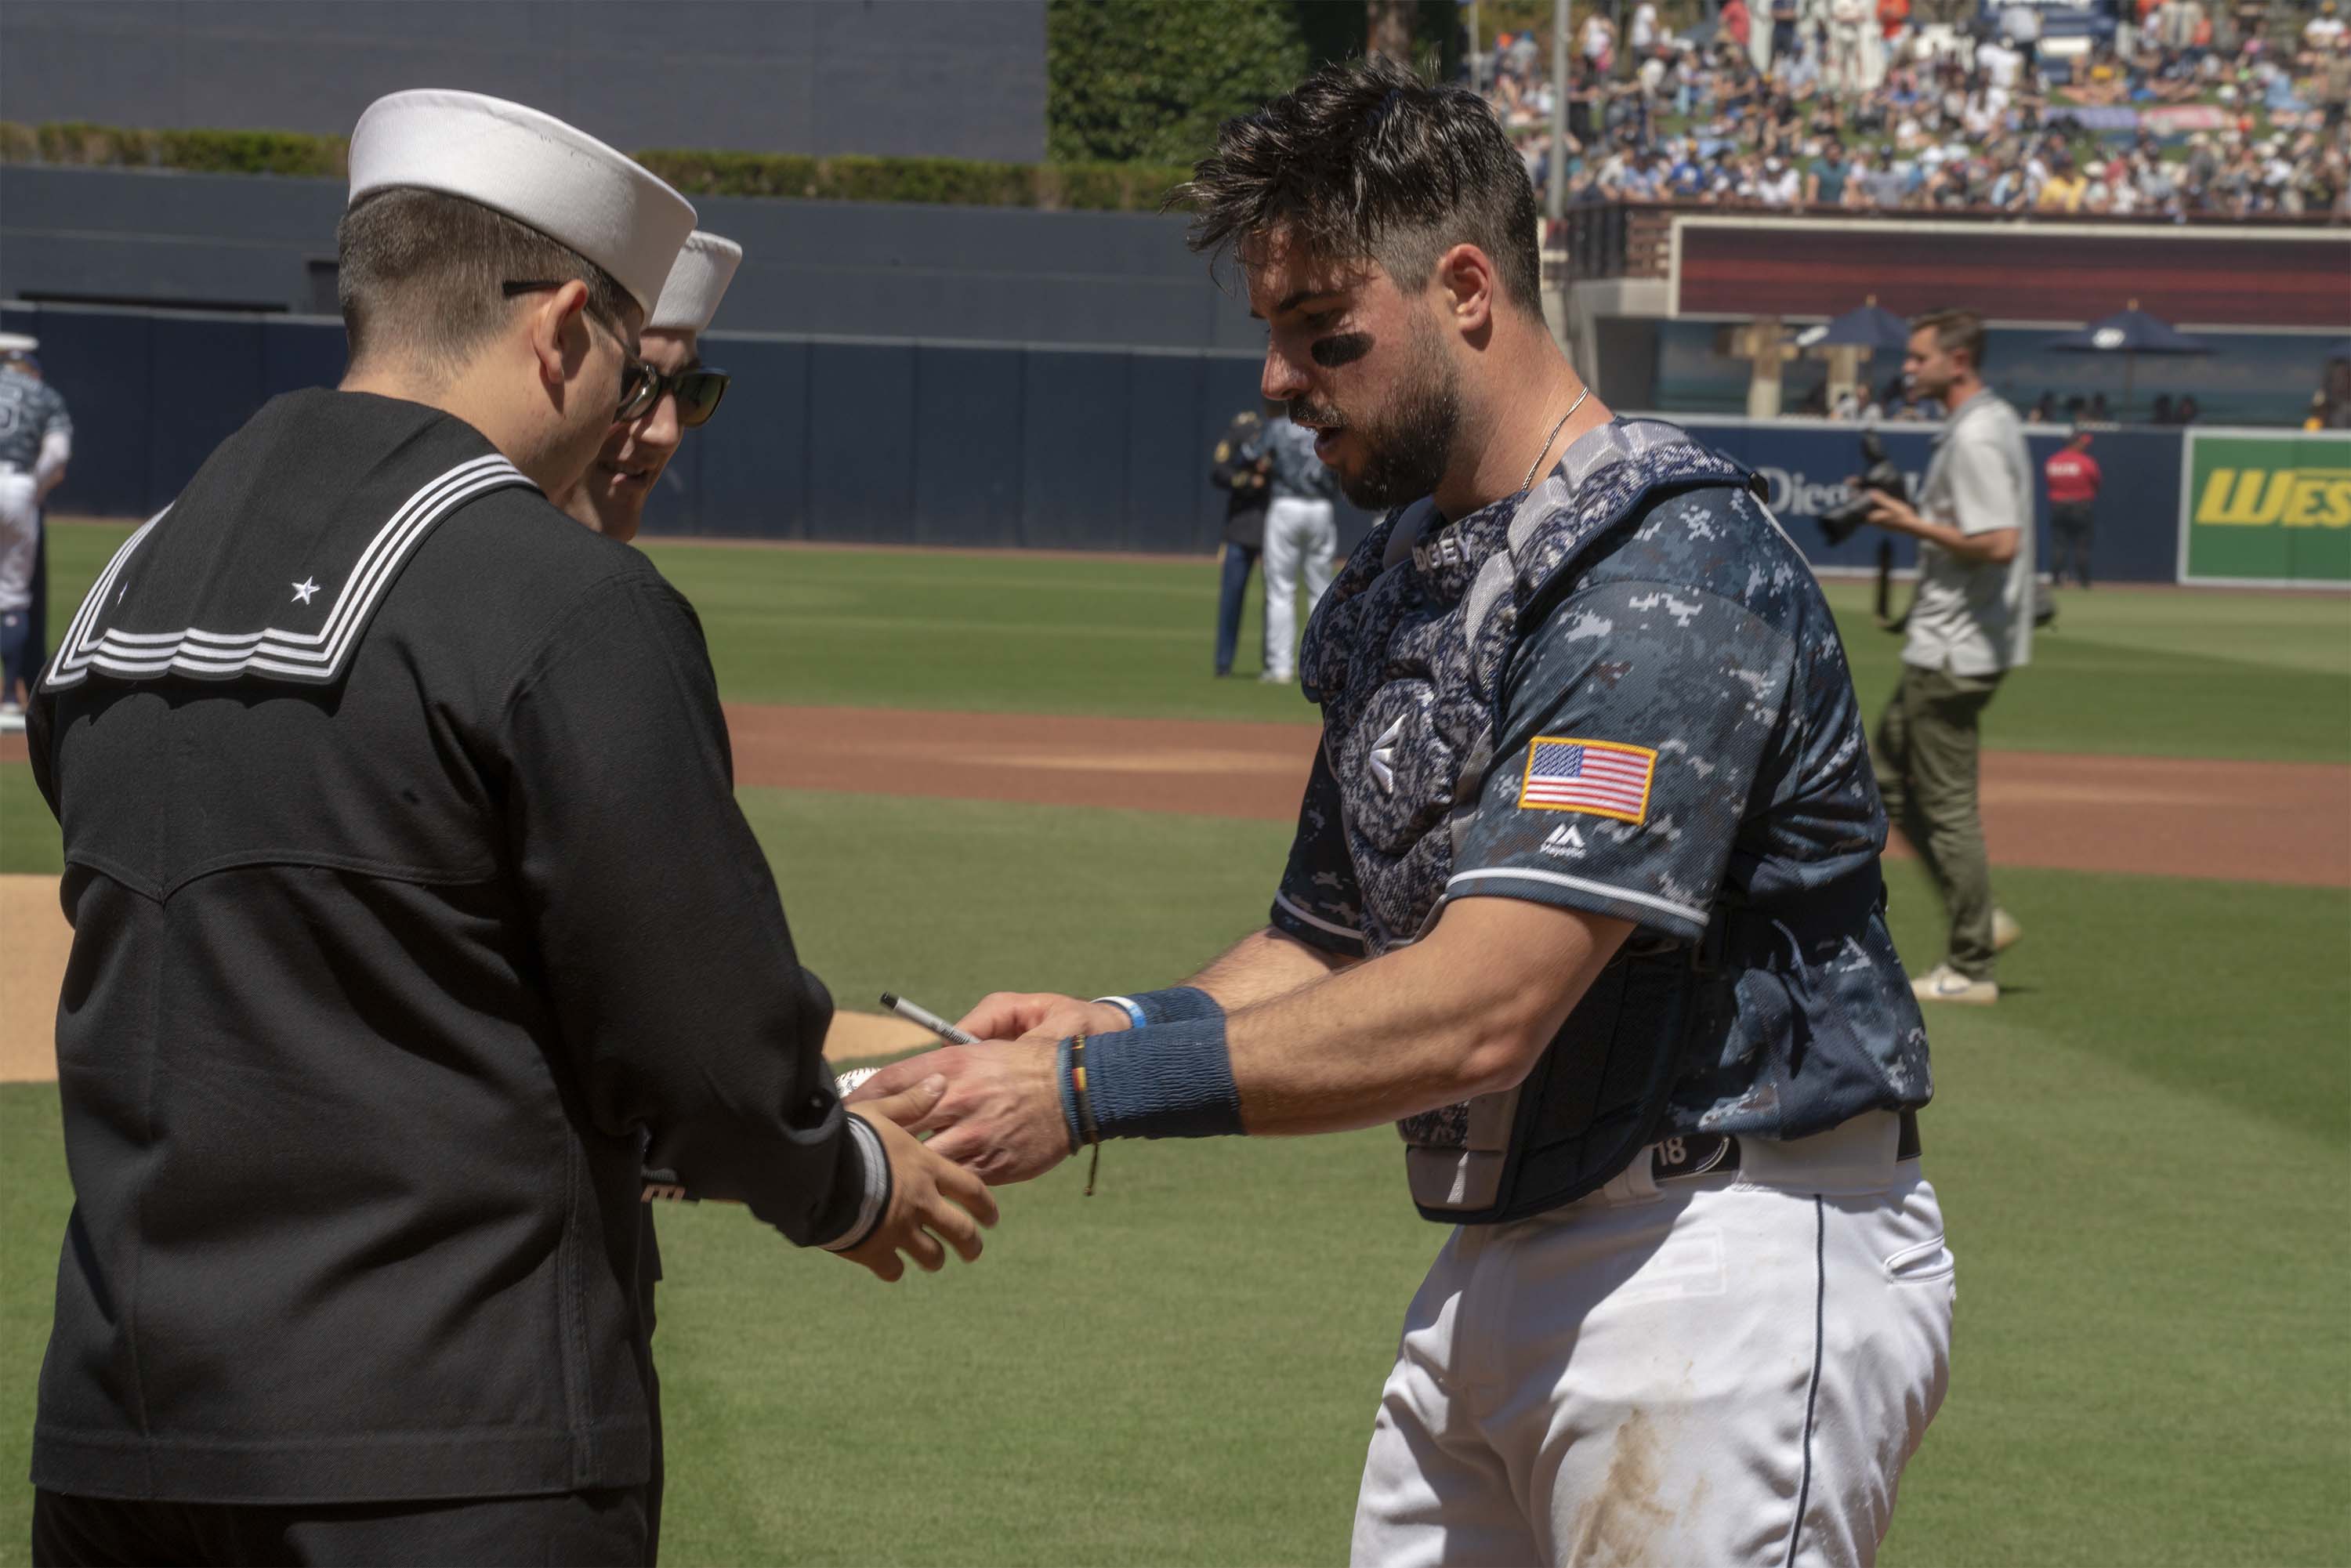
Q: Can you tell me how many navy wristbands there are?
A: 2